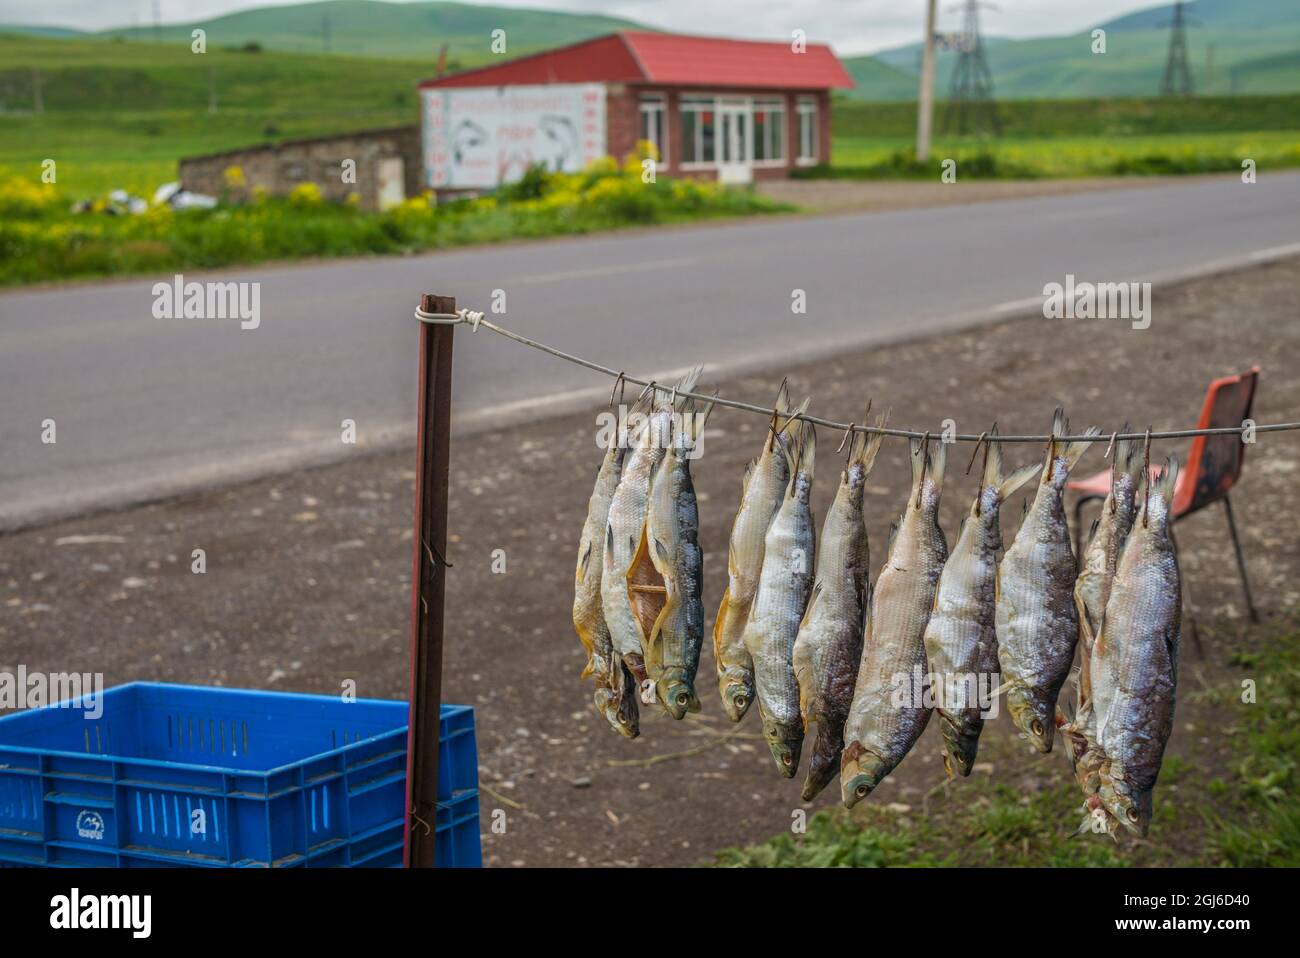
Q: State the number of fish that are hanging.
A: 11